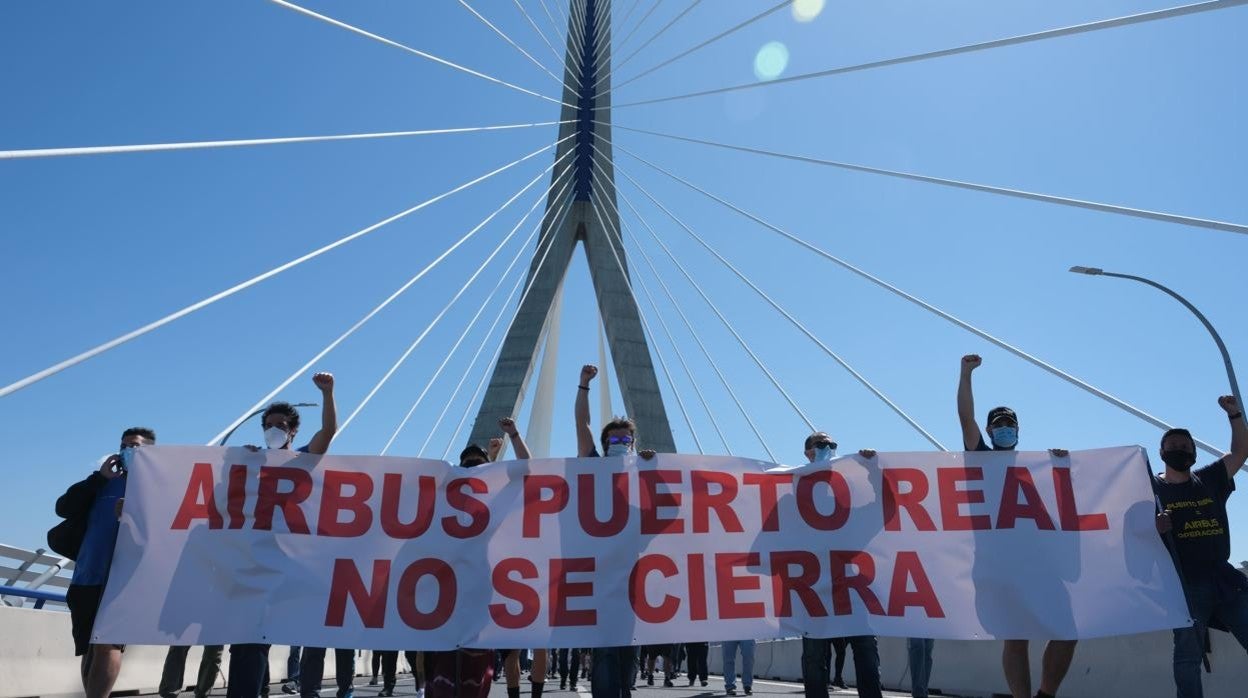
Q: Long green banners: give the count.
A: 0